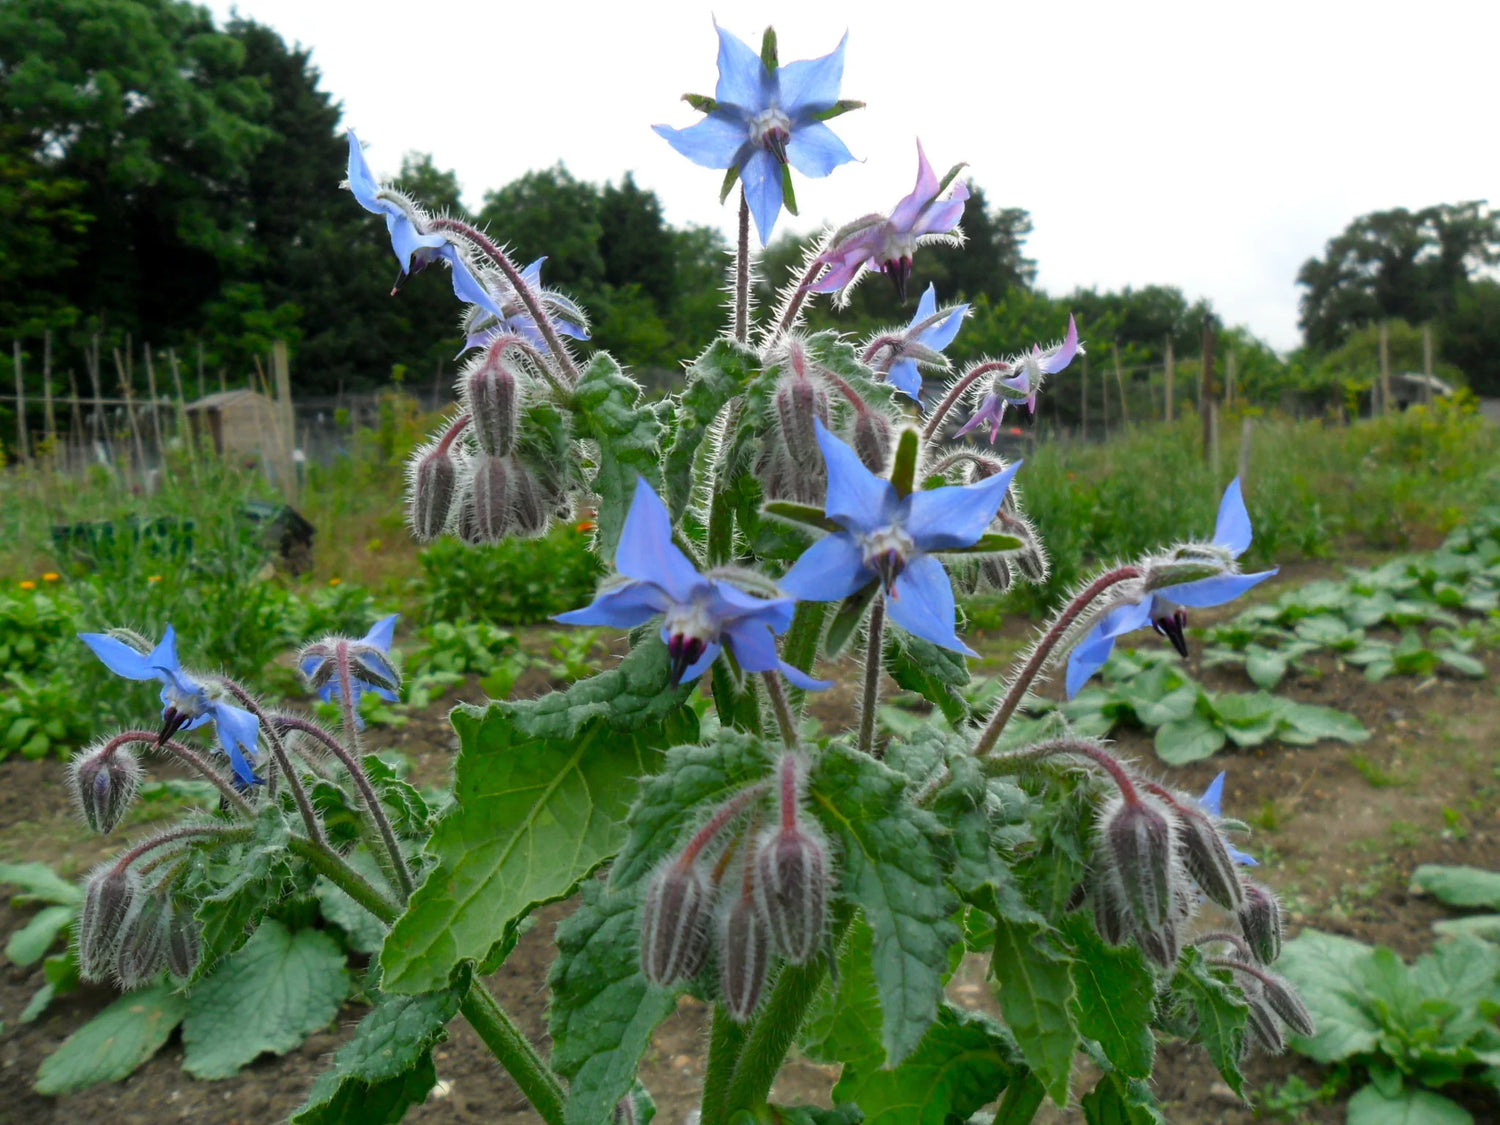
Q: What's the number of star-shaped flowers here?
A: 12